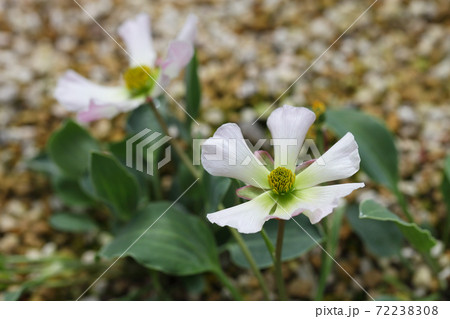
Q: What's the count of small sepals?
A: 3